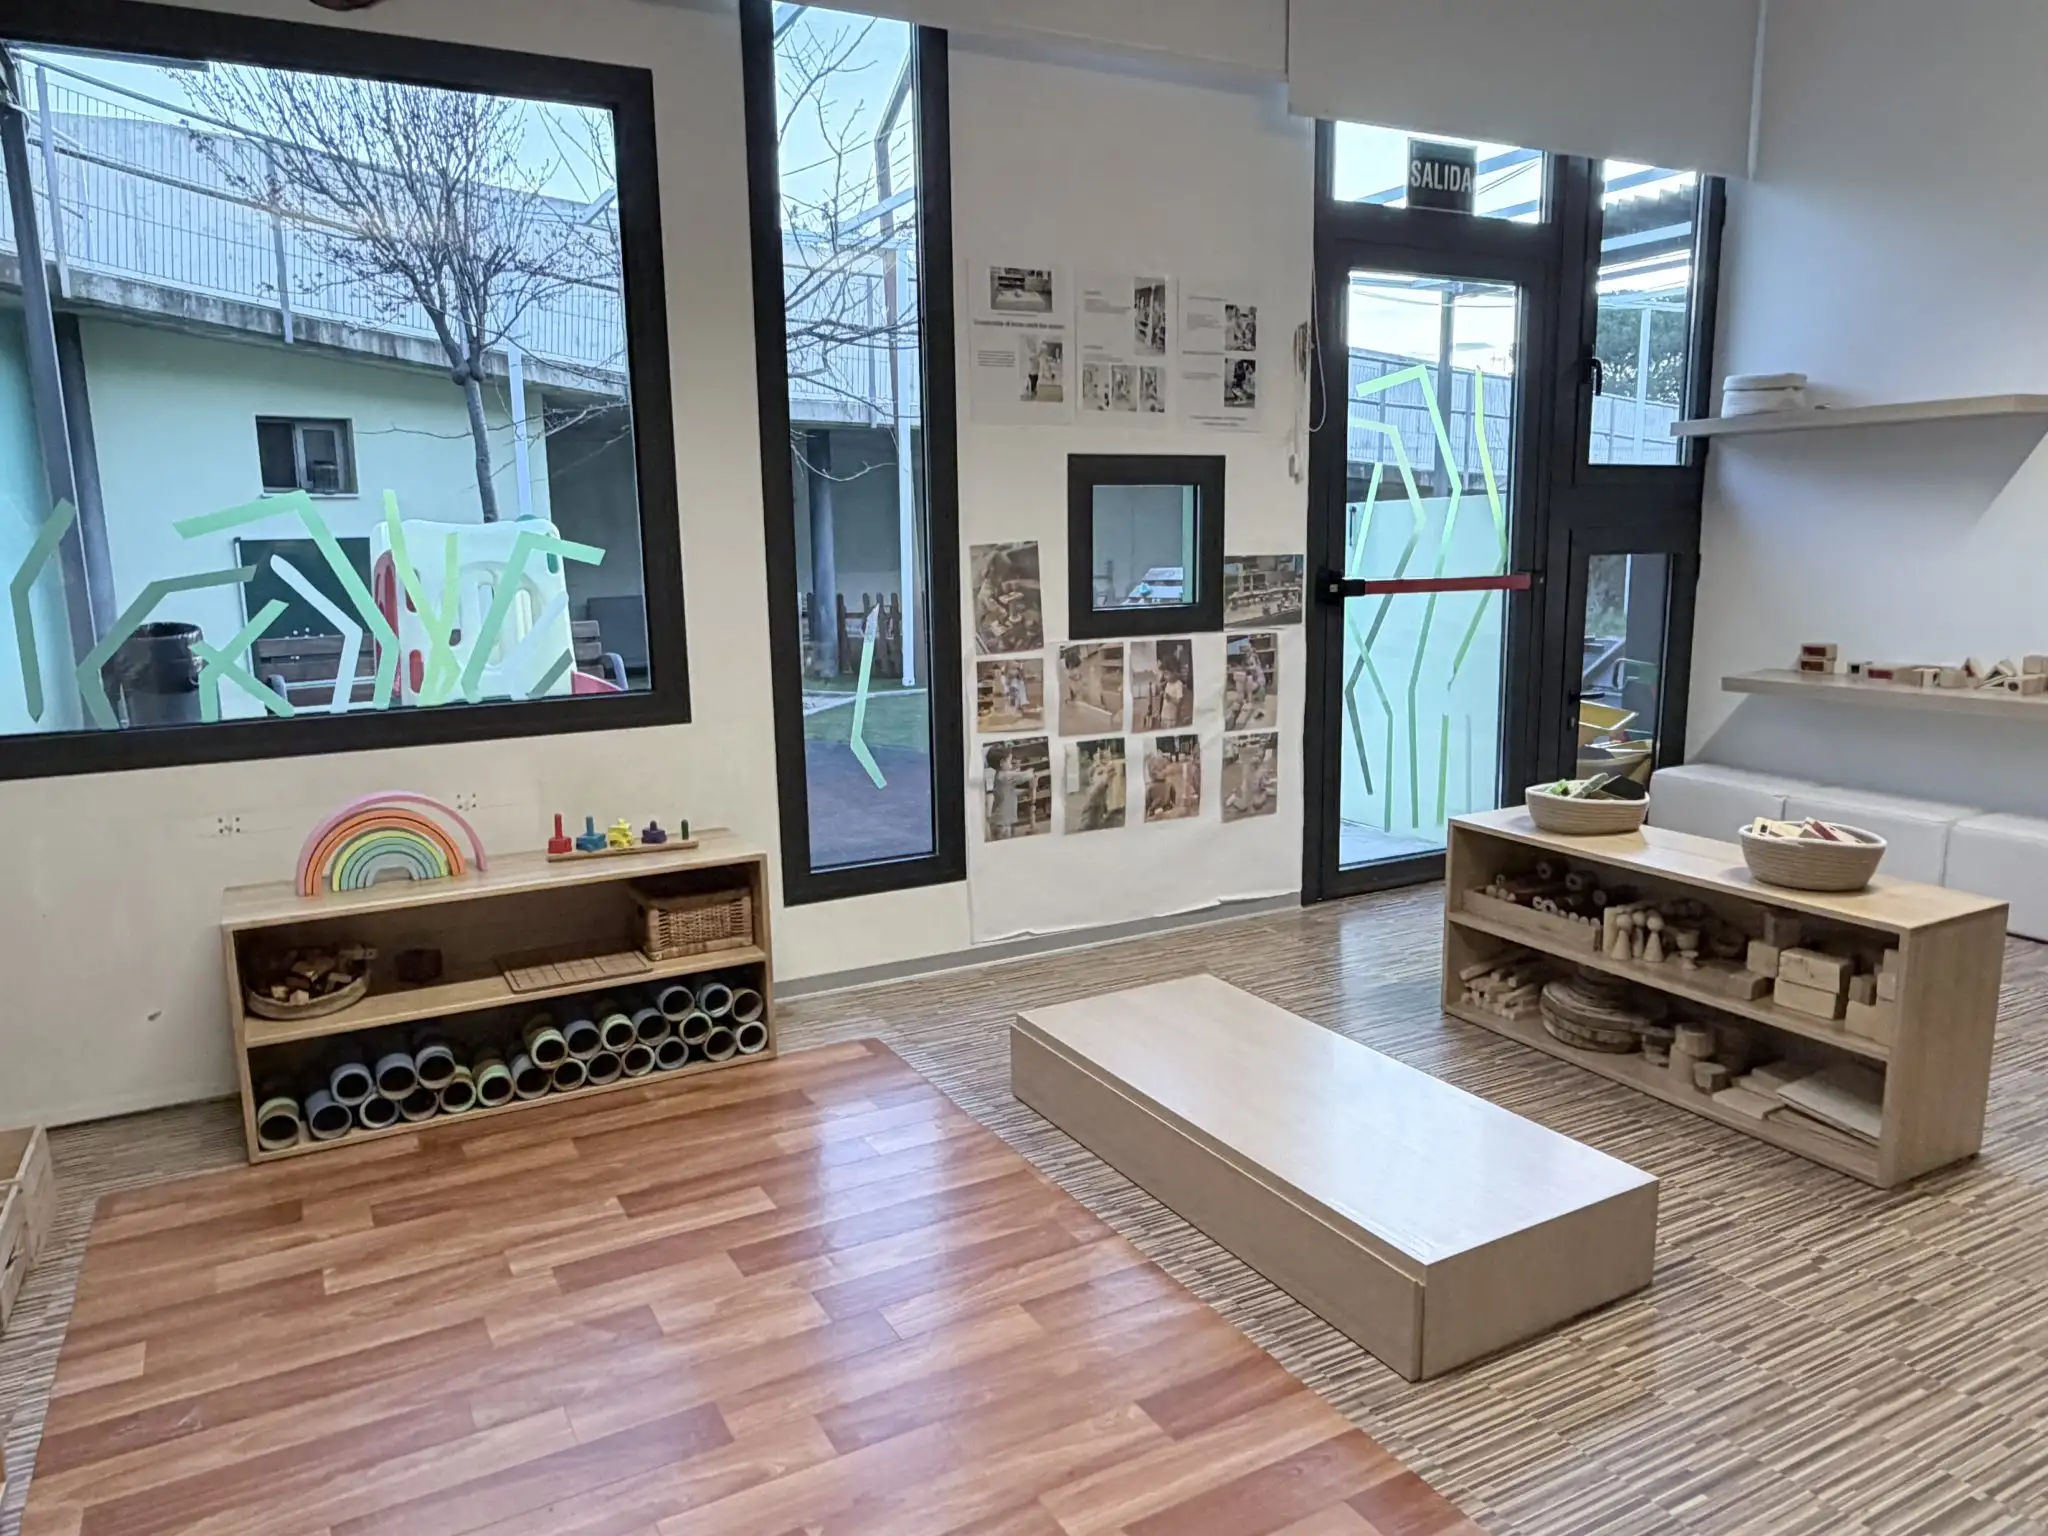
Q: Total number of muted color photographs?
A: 10